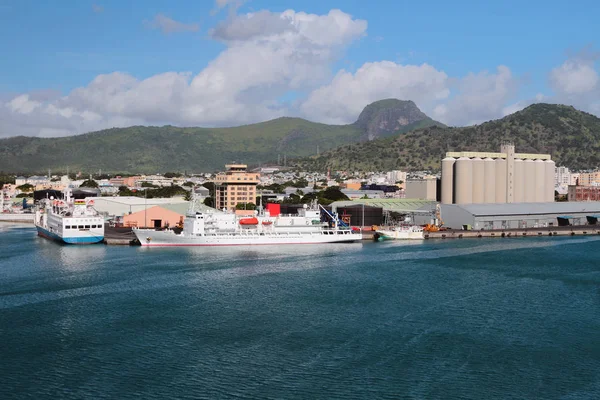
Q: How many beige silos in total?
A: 9